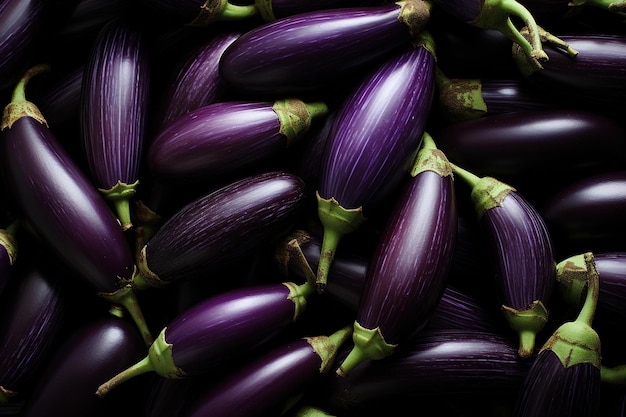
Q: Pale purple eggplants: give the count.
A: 0